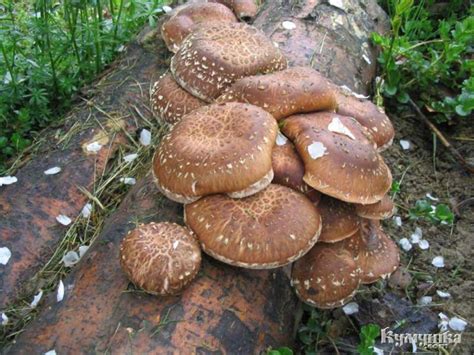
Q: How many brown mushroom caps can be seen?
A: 15